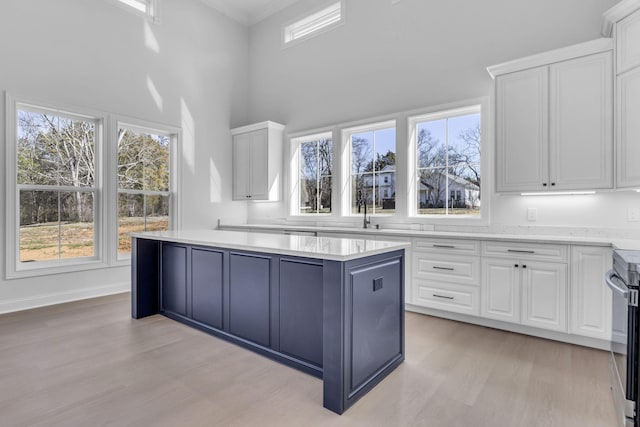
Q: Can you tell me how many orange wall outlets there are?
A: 0